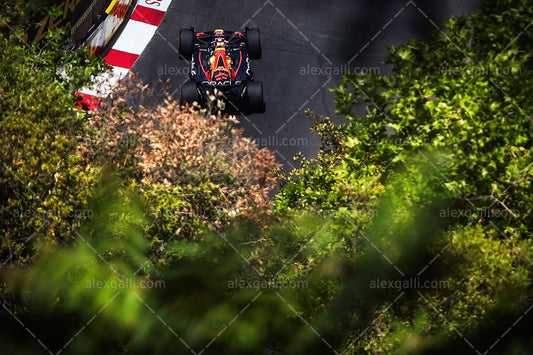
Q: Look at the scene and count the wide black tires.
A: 4